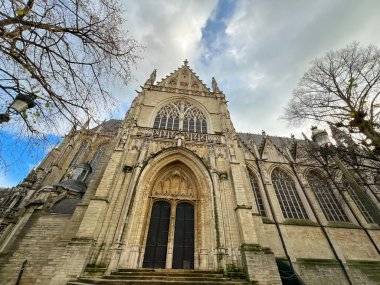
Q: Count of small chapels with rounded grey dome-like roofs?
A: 1